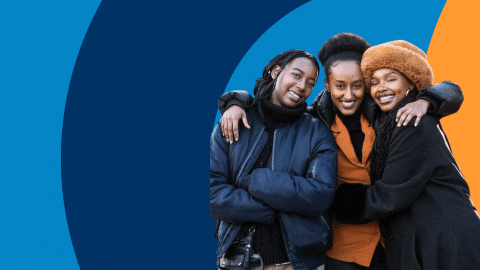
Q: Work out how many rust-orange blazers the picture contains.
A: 1